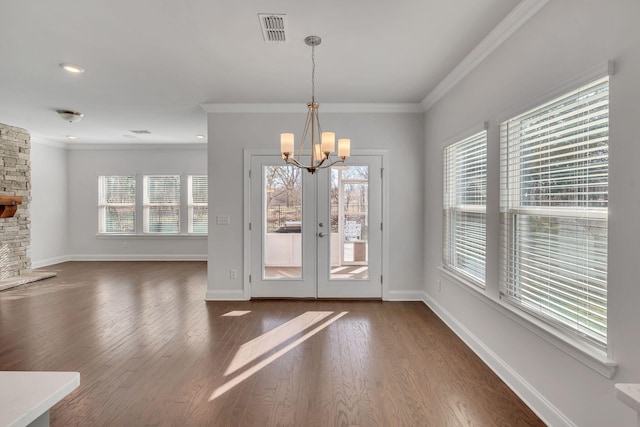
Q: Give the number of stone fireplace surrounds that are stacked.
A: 1